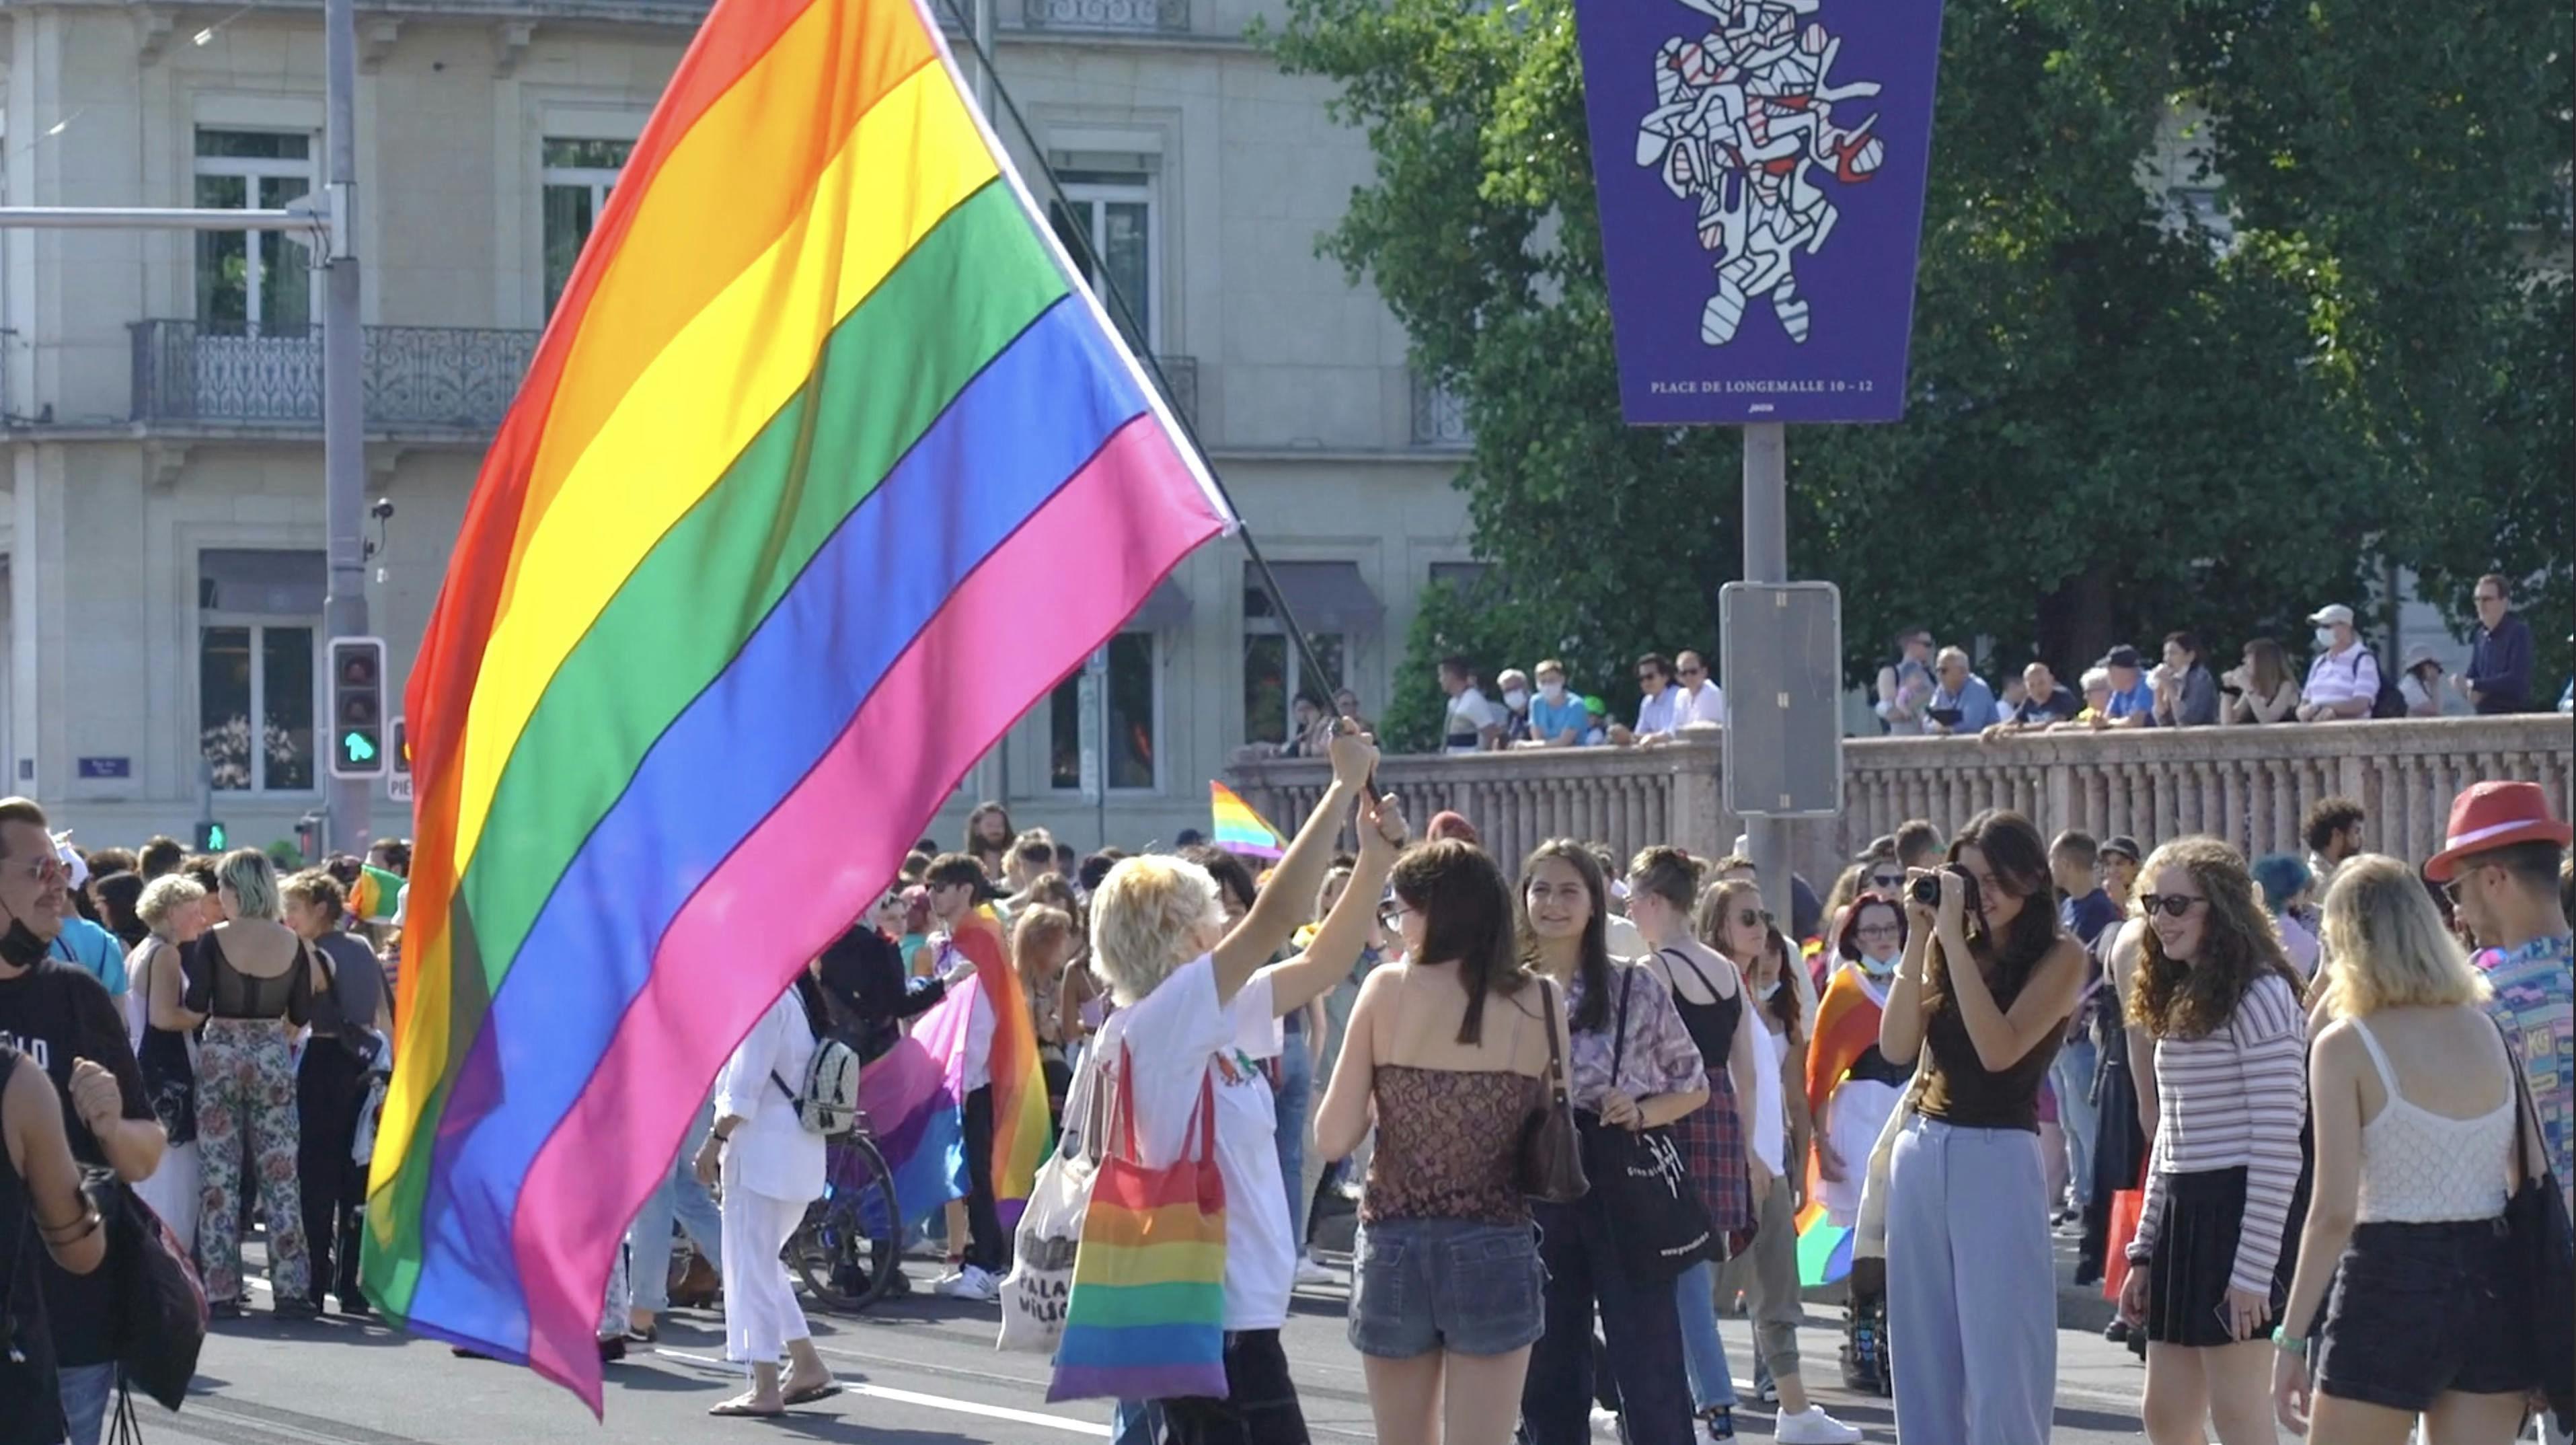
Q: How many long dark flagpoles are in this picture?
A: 1